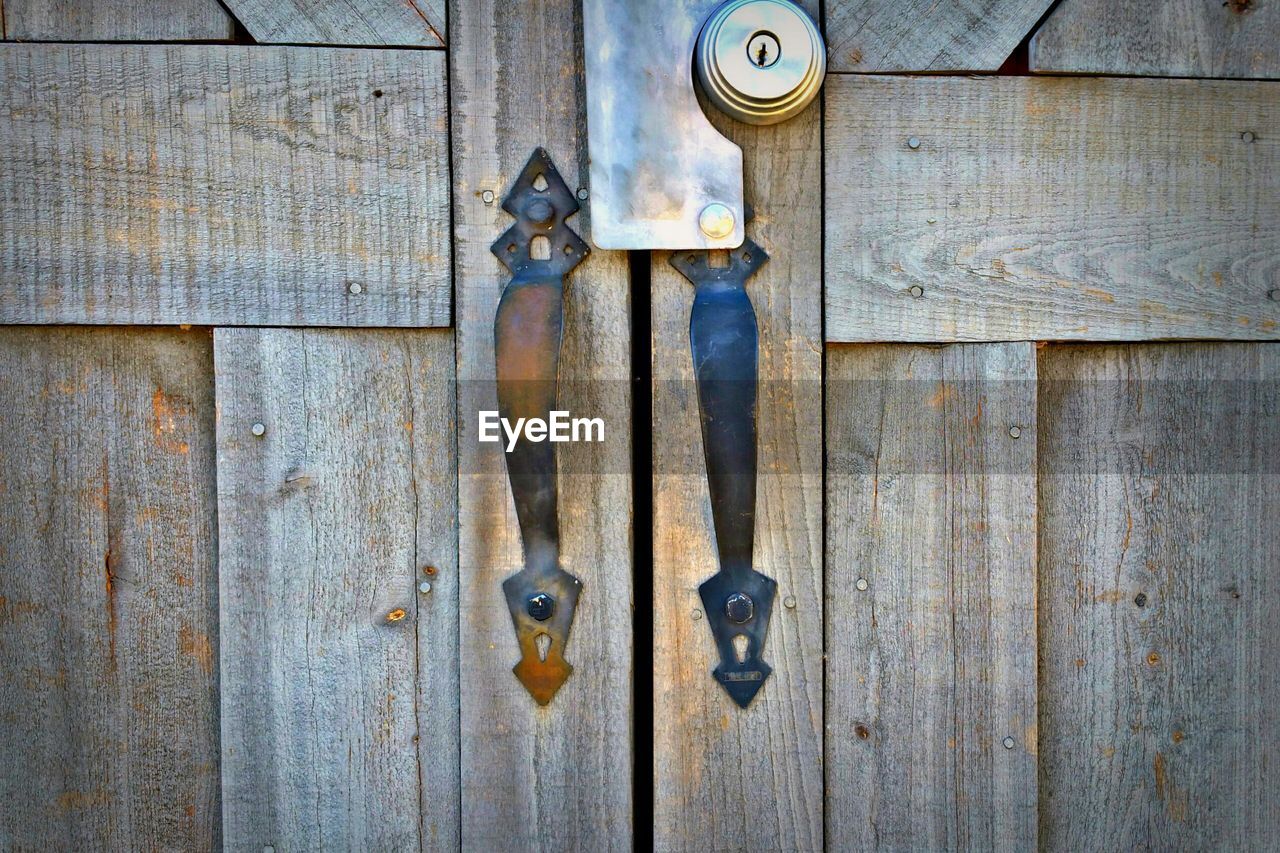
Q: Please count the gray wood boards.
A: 12